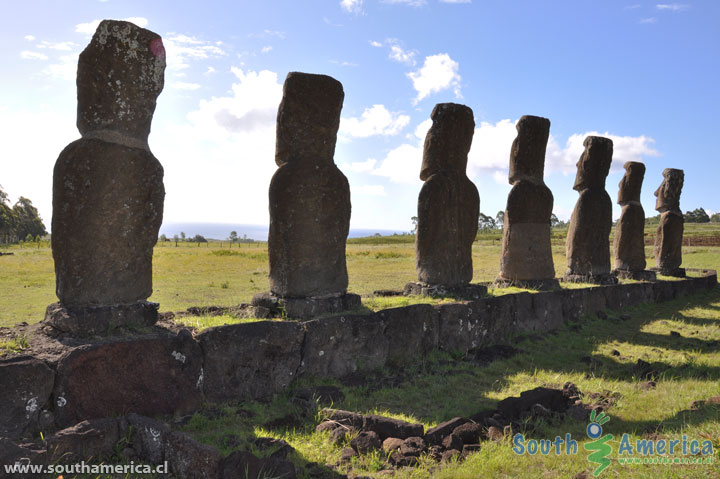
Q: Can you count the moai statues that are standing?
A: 7